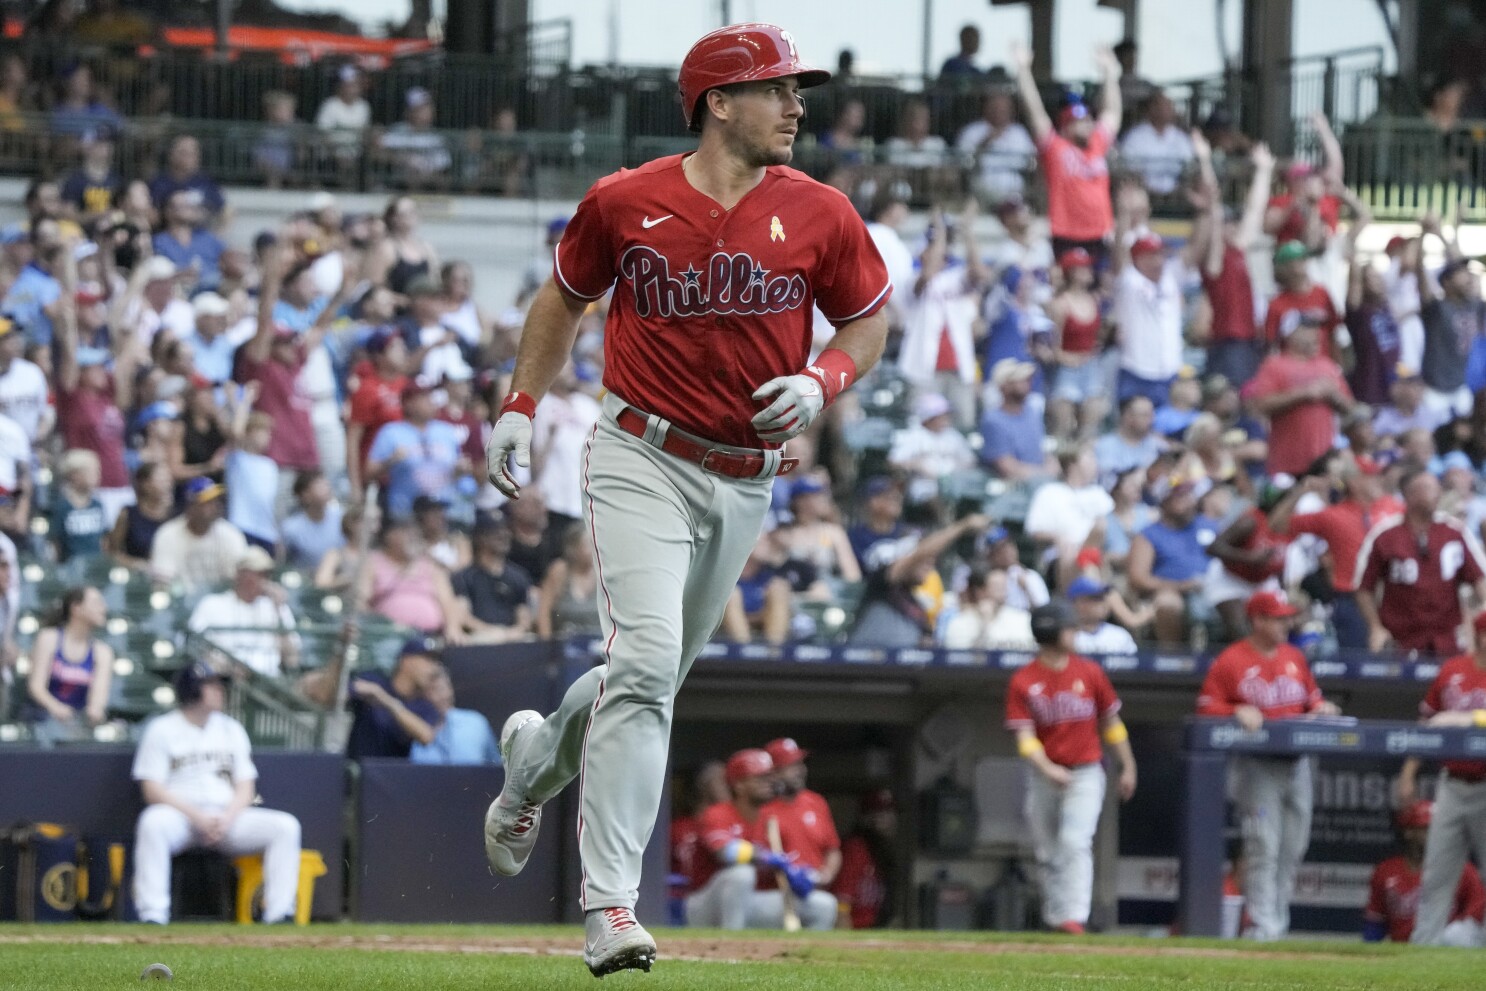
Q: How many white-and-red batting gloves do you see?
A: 2